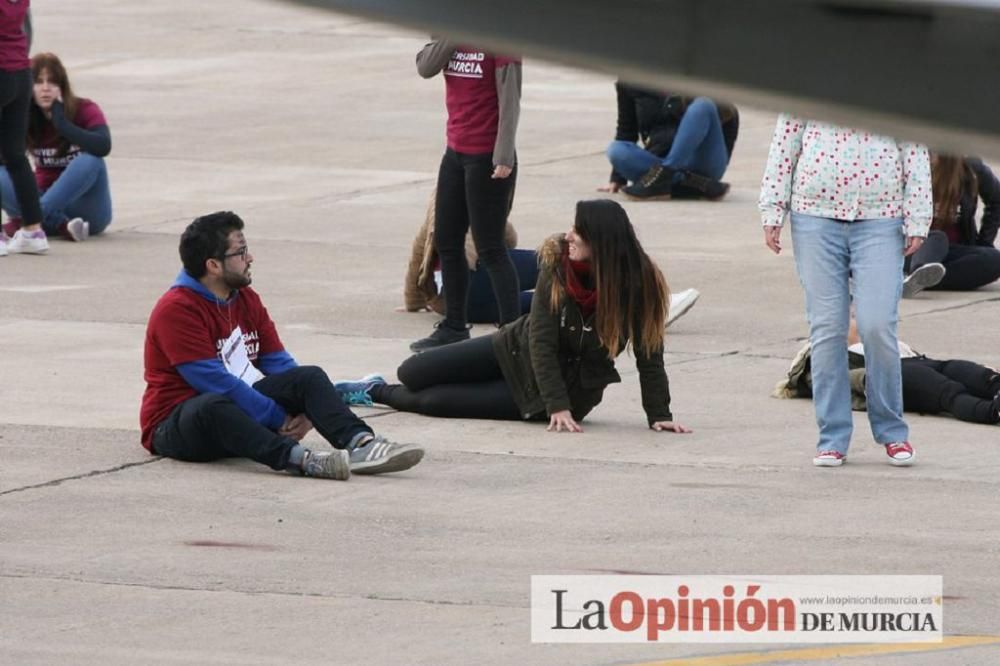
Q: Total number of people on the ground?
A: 7